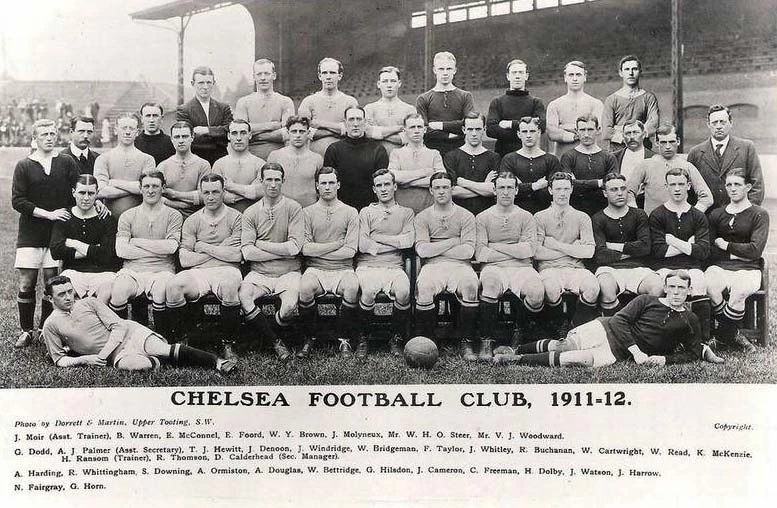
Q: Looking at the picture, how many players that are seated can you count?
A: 12